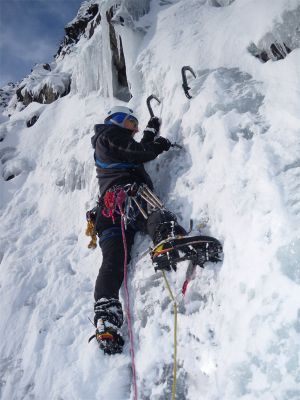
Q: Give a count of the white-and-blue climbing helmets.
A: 1